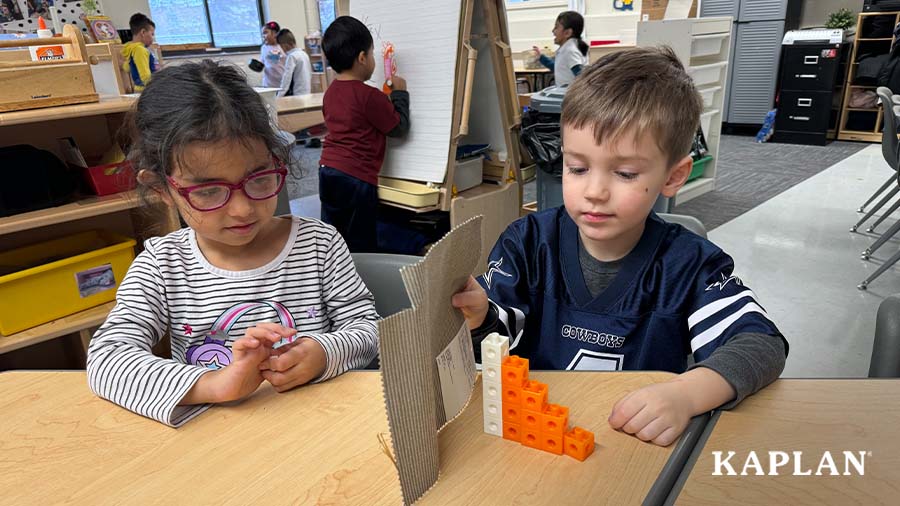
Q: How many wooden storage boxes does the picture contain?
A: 1